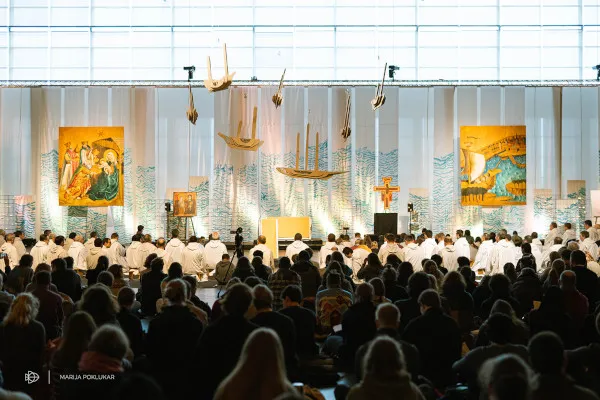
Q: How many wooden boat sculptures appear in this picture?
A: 7